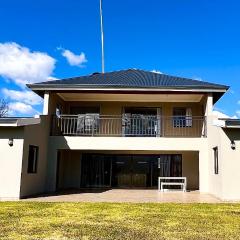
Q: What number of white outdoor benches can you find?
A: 1